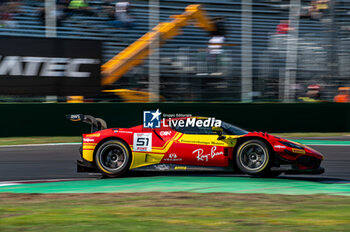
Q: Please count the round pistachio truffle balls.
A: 0